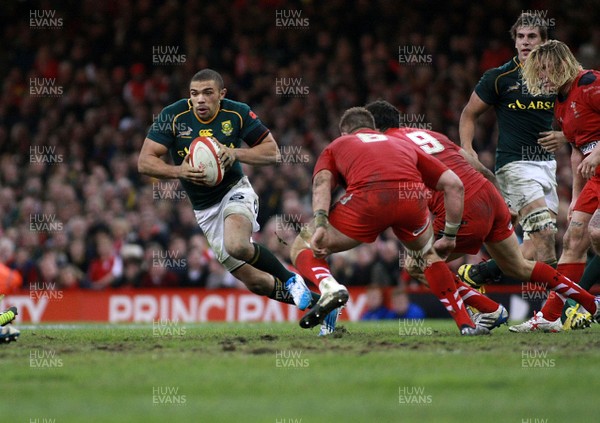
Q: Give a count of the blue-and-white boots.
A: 2